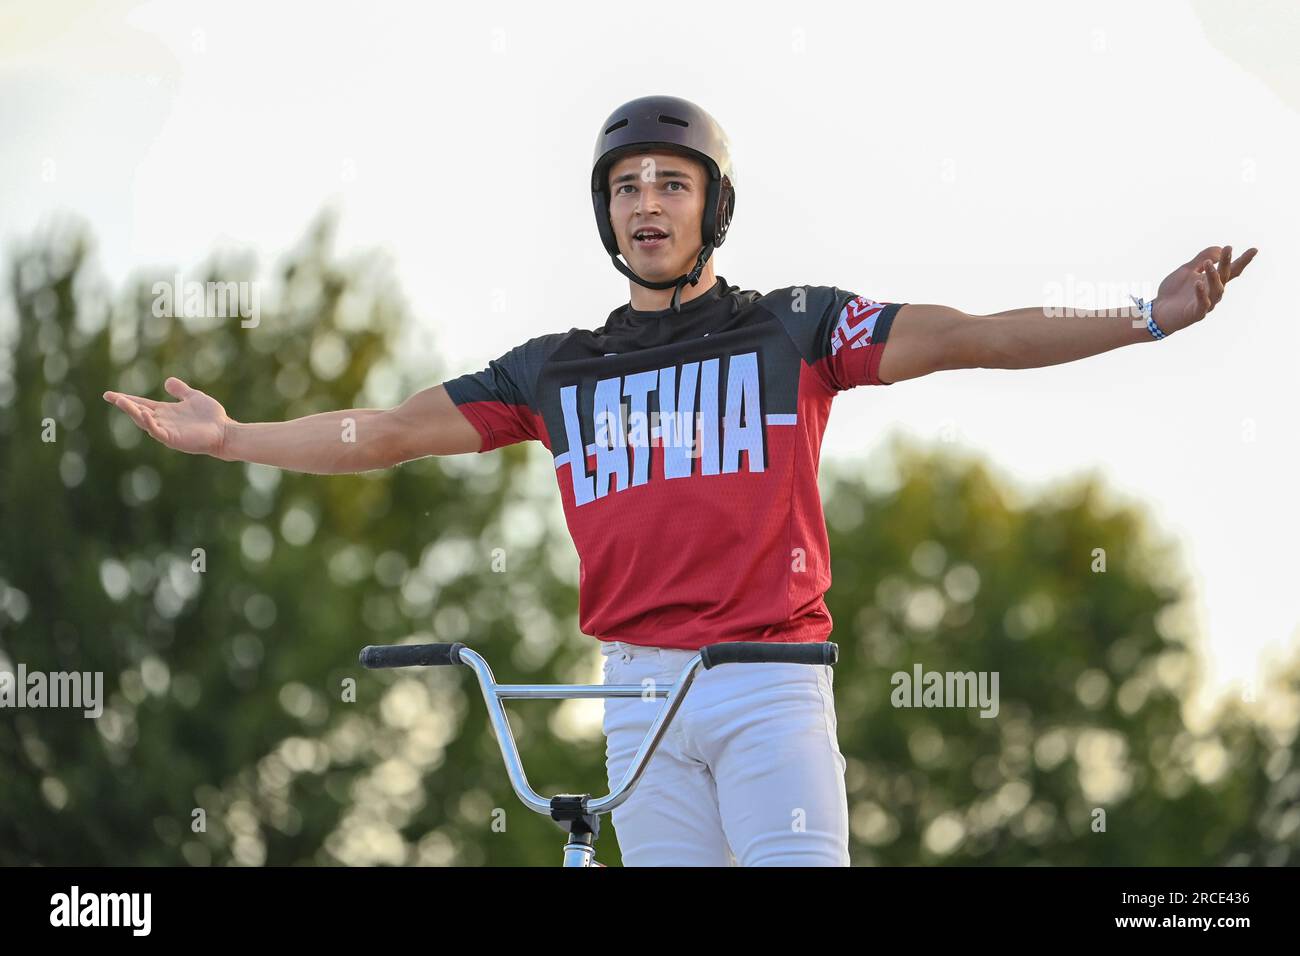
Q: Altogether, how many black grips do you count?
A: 2